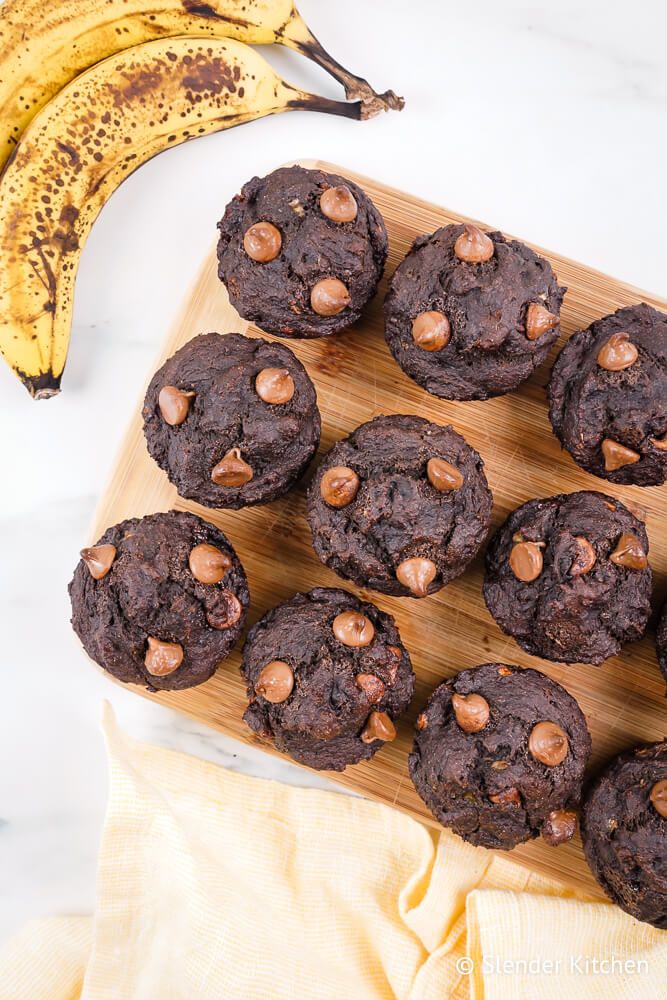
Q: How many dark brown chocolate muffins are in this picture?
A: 11